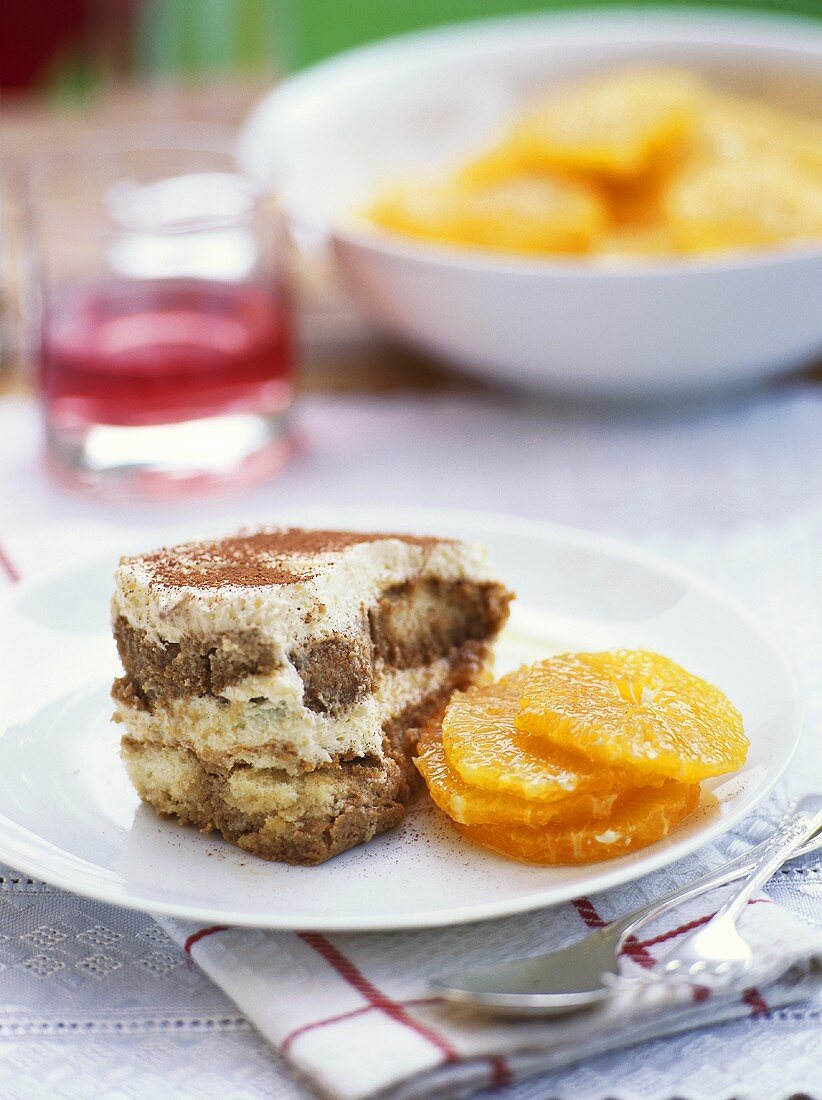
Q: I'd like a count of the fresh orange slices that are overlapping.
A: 4